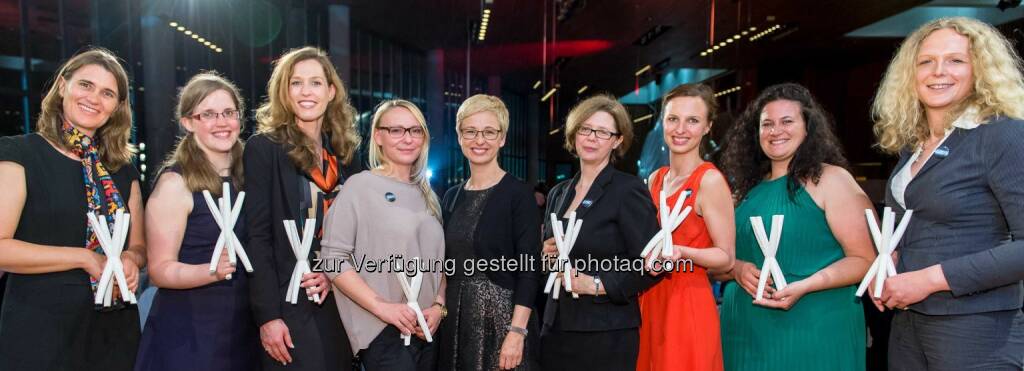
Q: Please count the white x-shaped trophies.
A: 8